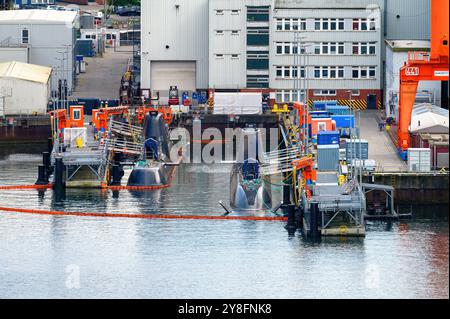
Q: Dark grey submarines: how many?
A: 2